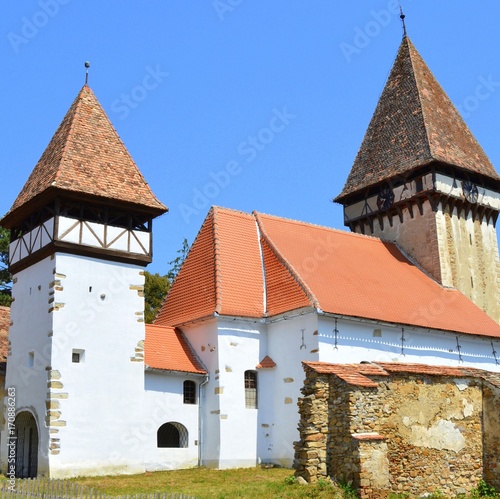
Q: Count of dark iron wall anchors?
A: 5